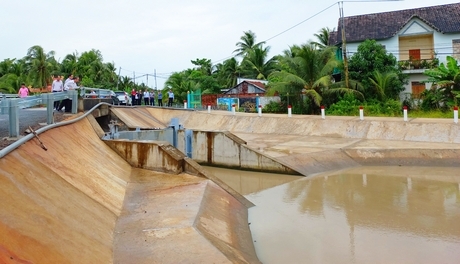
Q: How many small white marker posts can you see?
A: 9